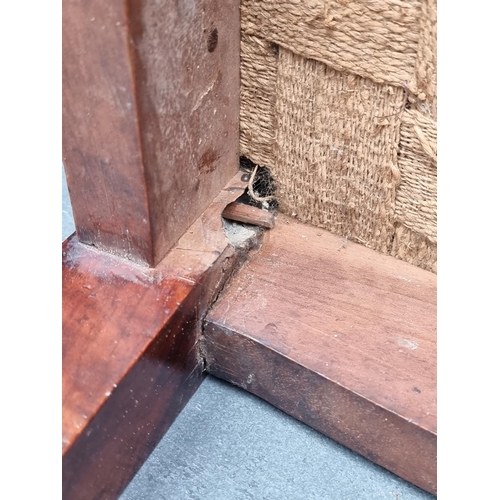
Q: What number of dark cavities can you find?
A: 1